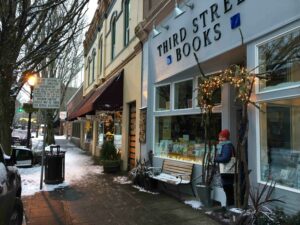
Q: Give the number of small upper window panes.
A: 3